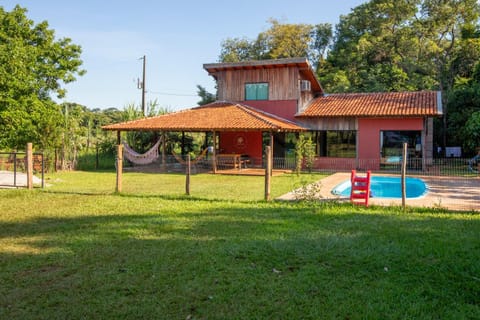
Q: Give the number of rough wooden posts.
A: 5